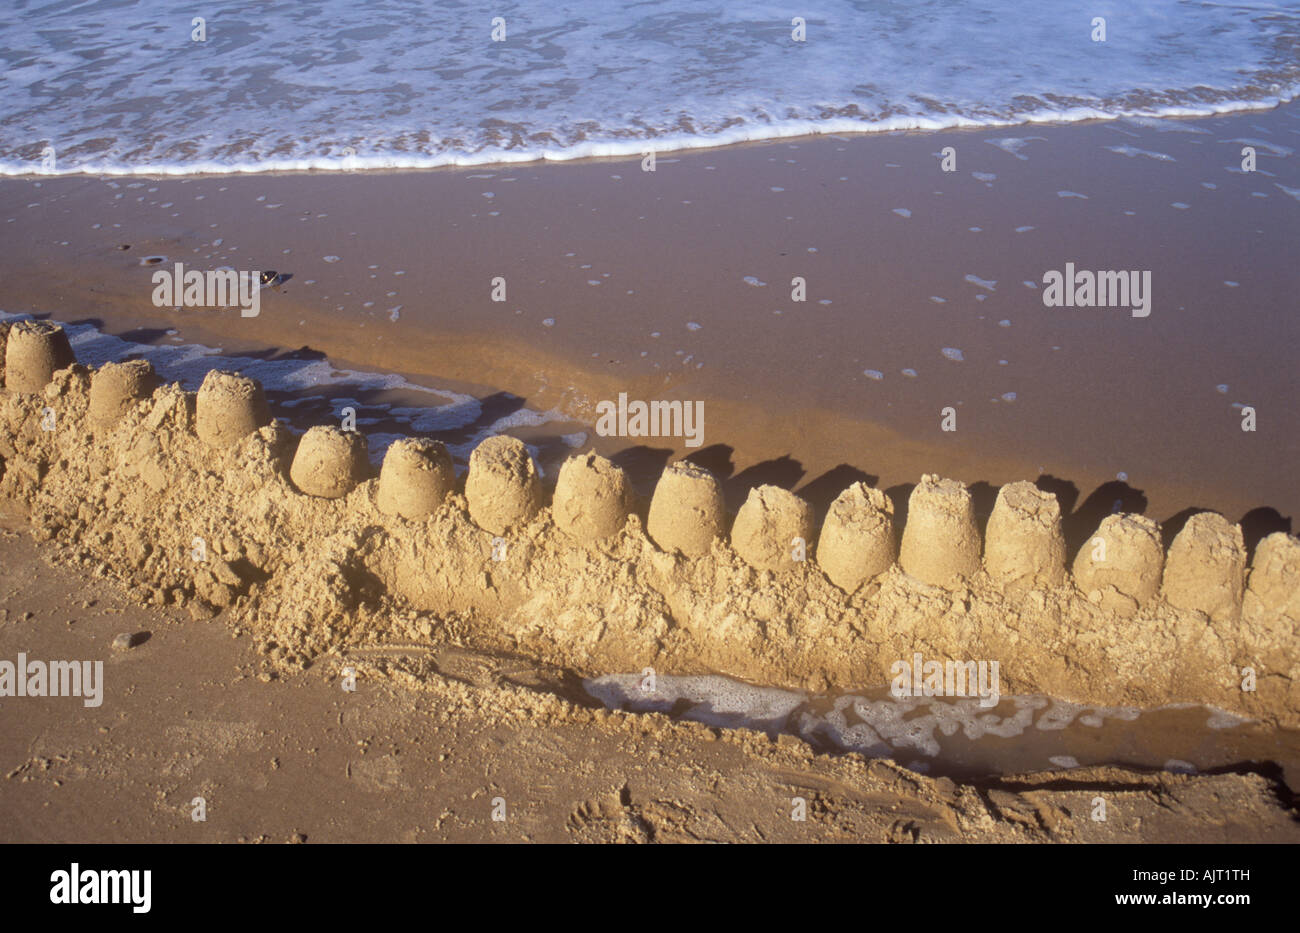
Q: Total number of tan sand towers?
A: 15